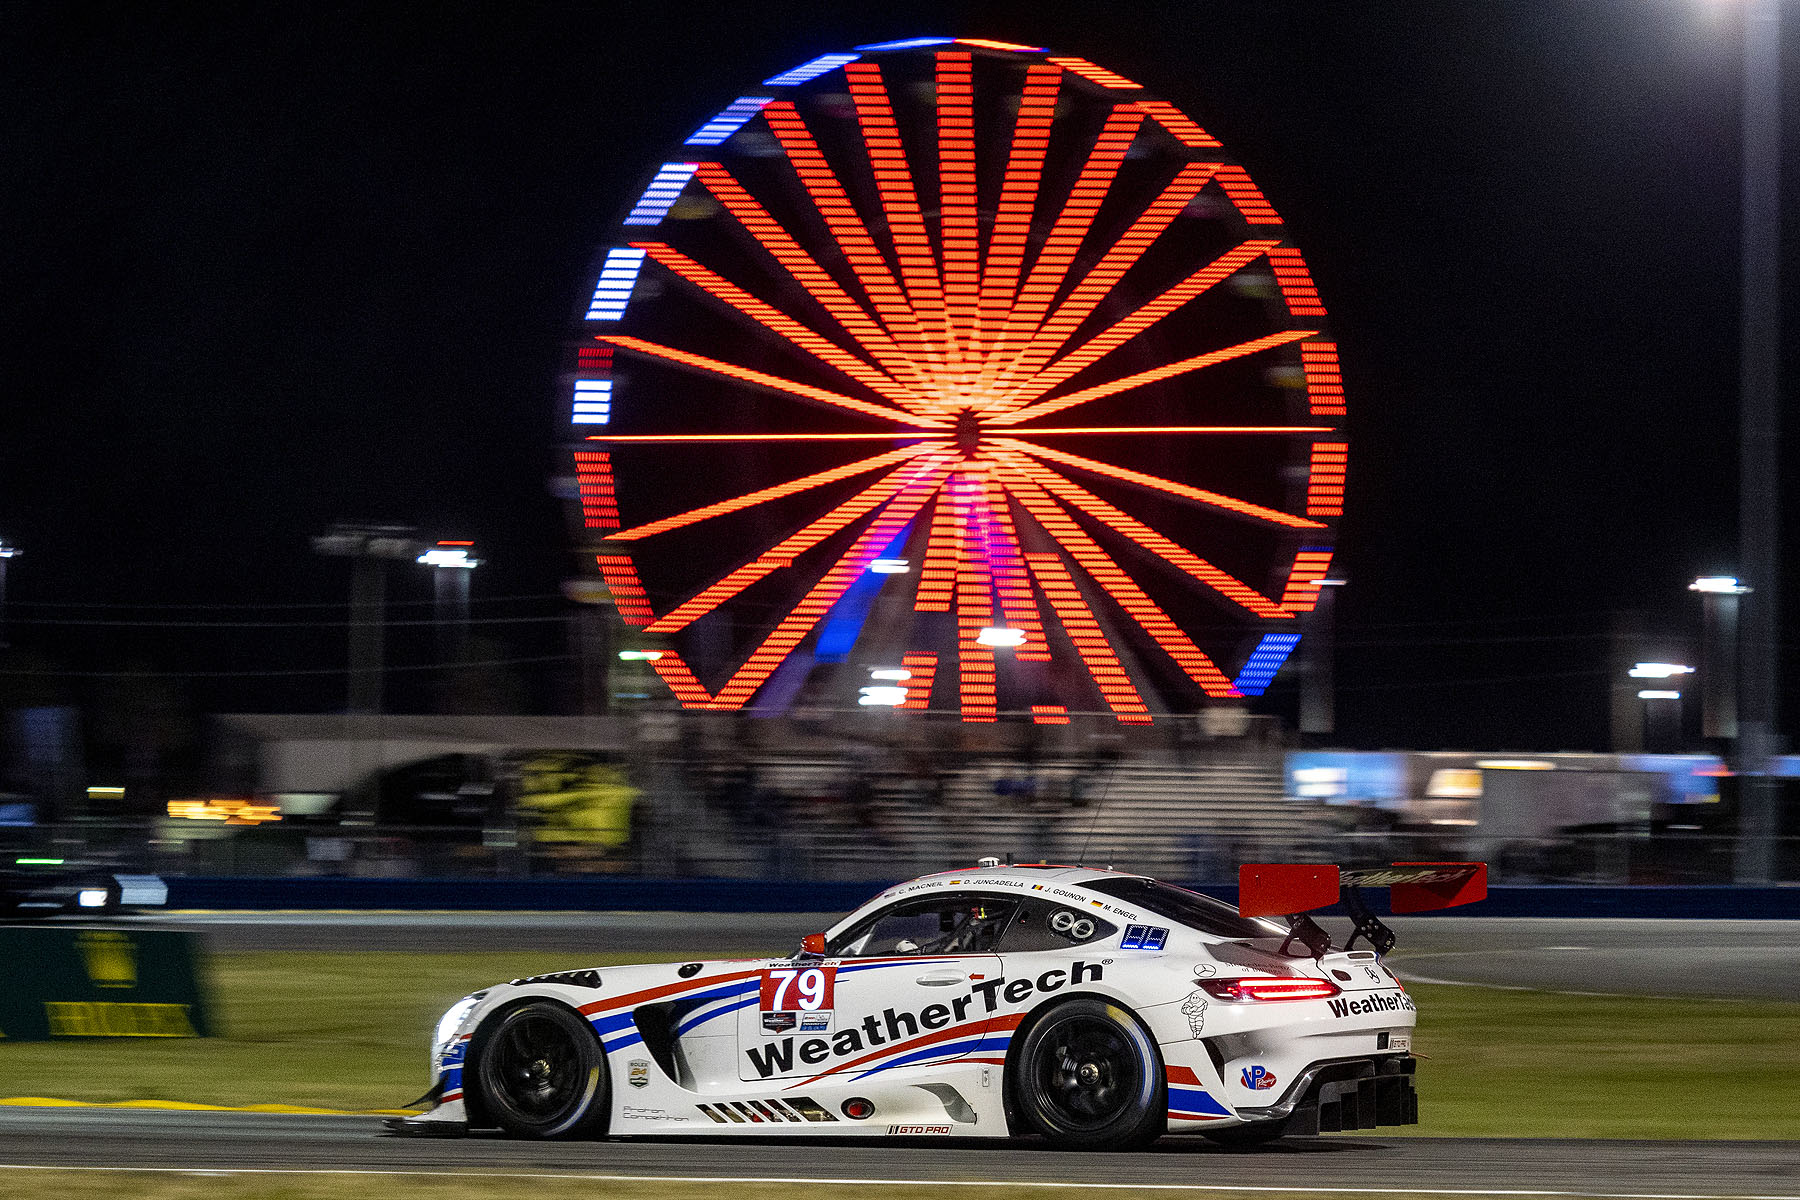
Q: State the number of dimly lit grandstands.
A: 1